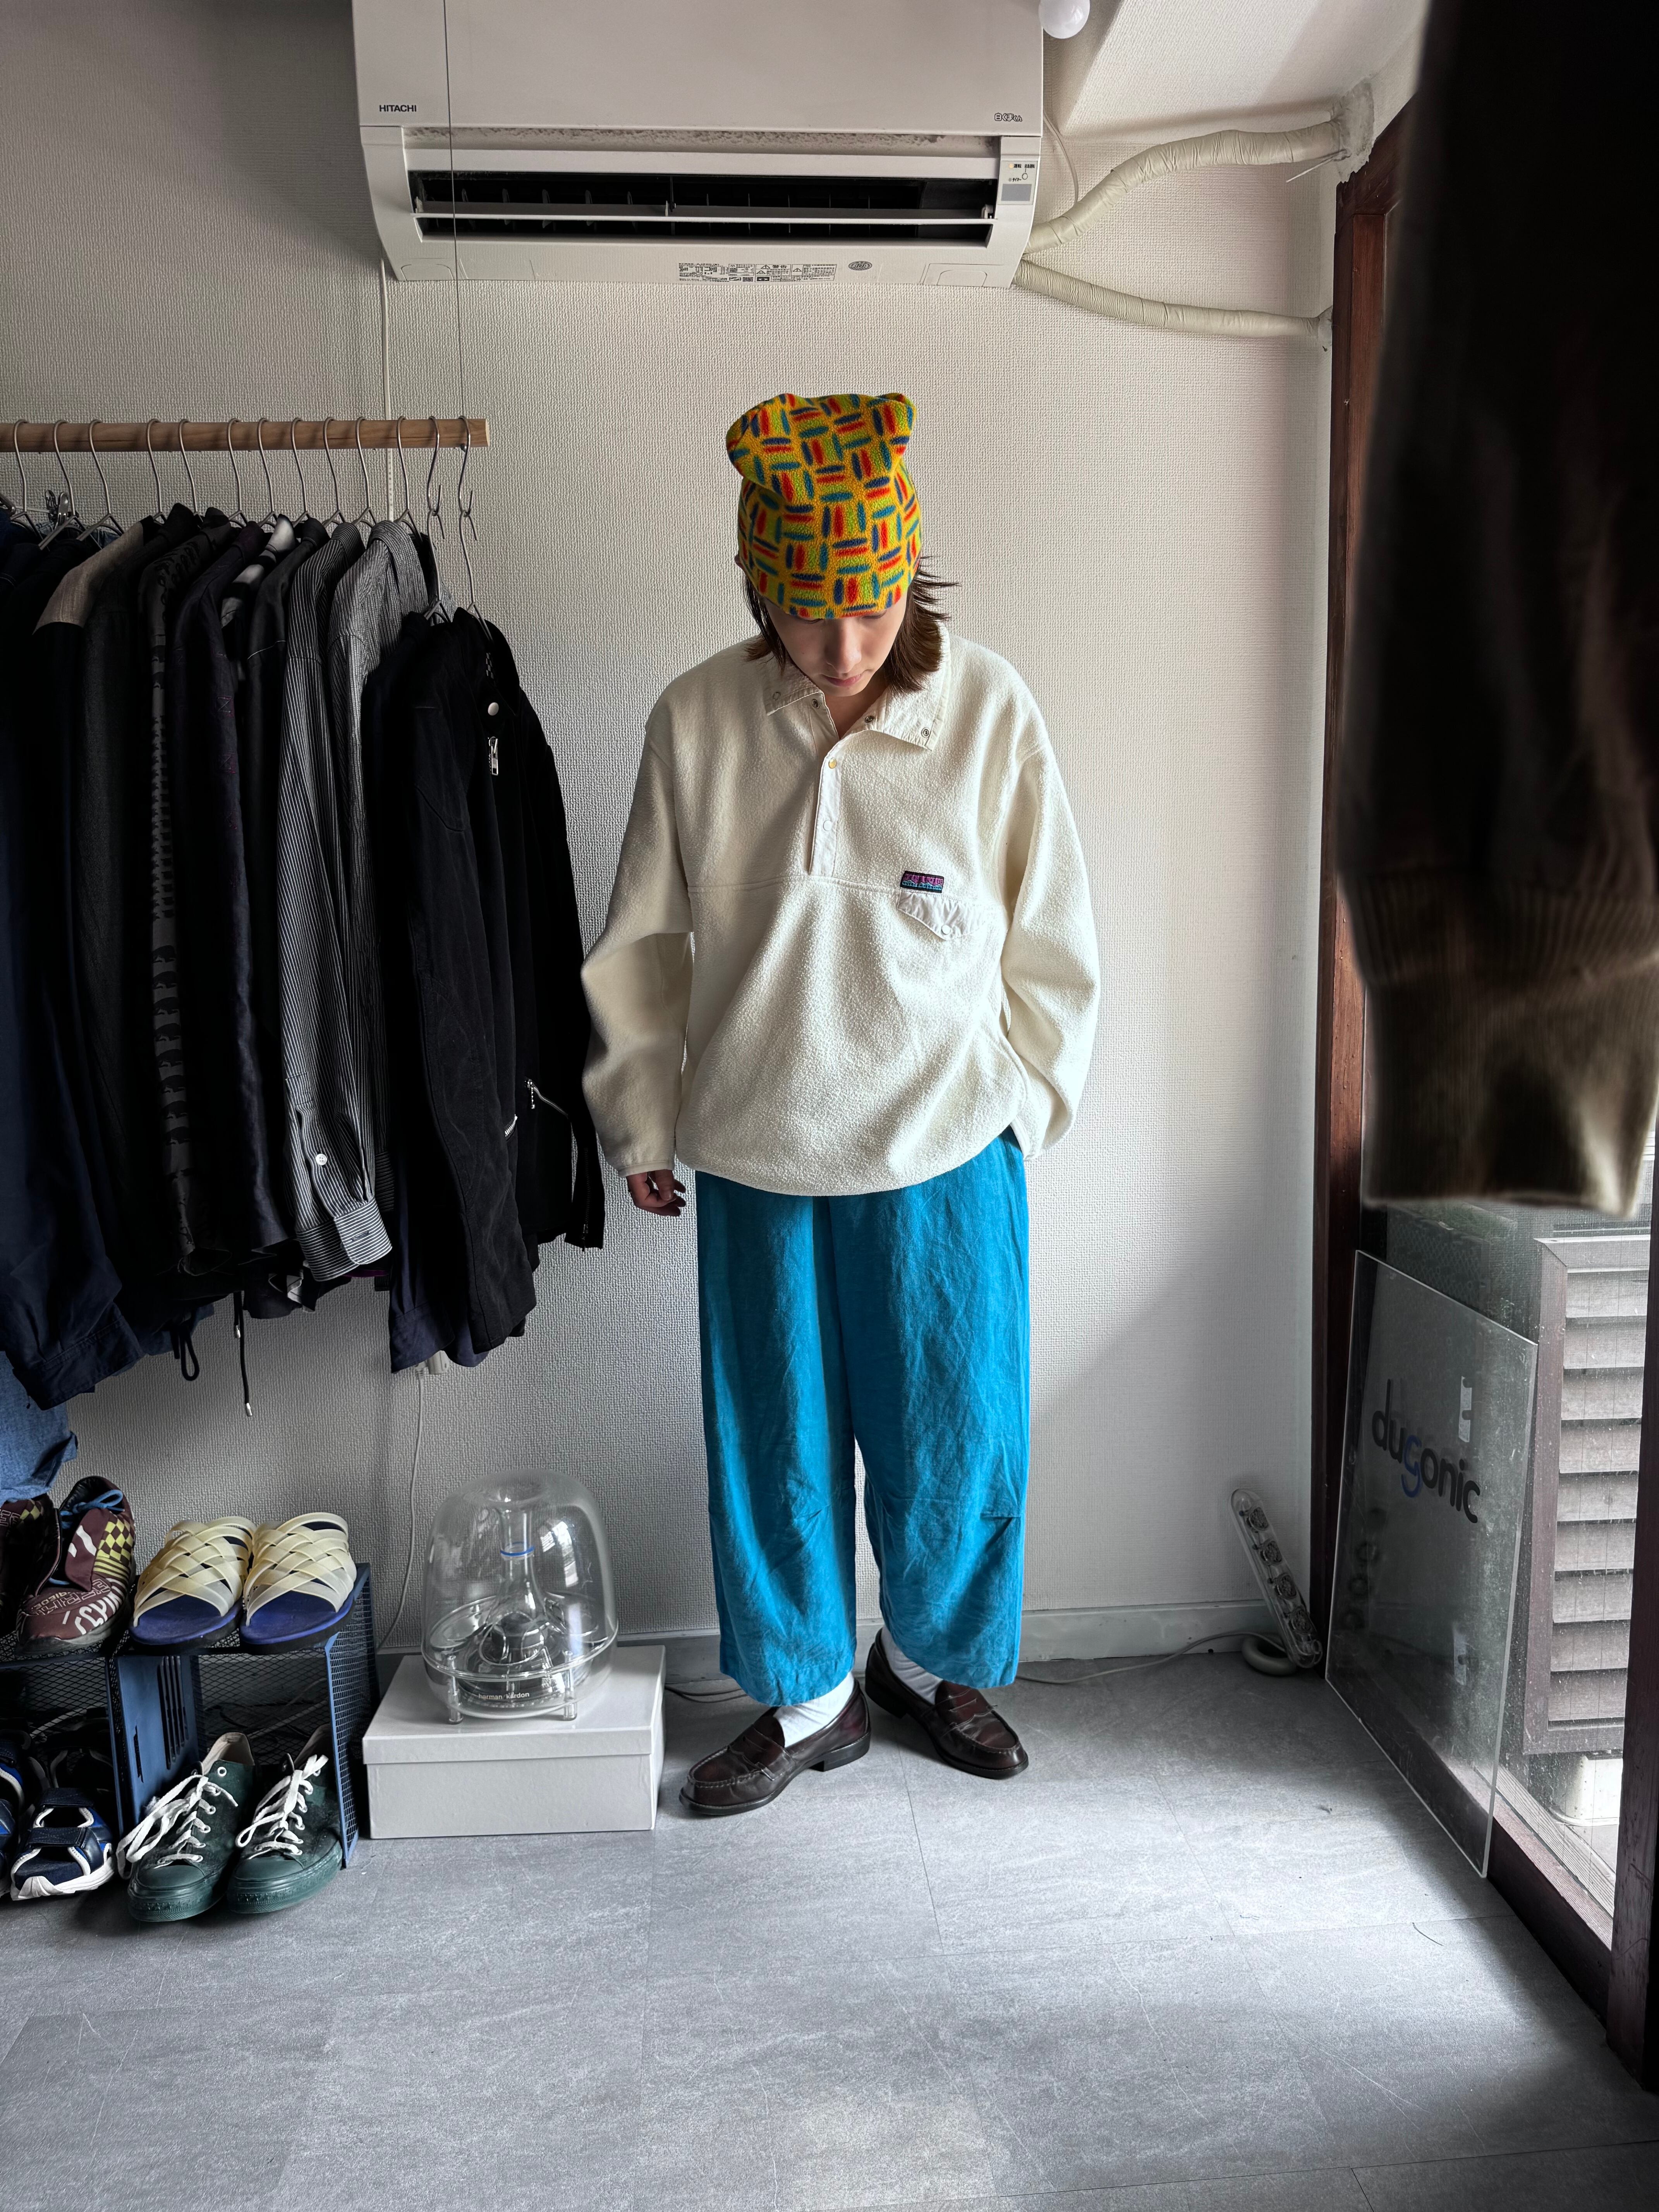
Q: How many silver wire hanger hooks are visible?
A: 13